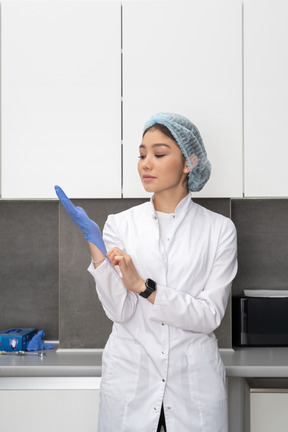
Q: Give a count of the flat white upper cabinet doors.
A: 3